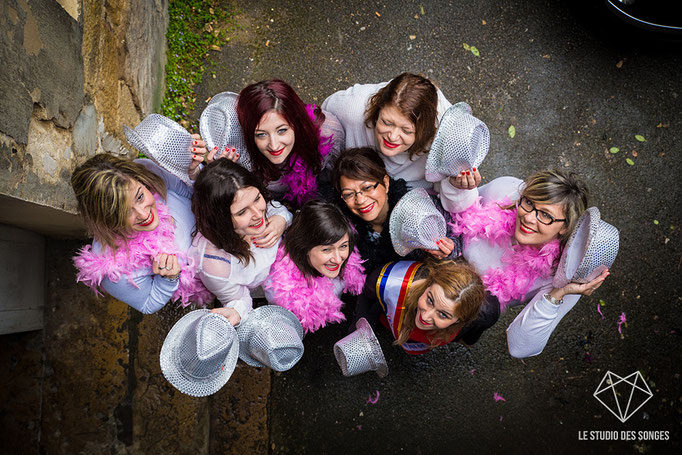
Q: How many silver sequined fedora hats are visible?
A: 8